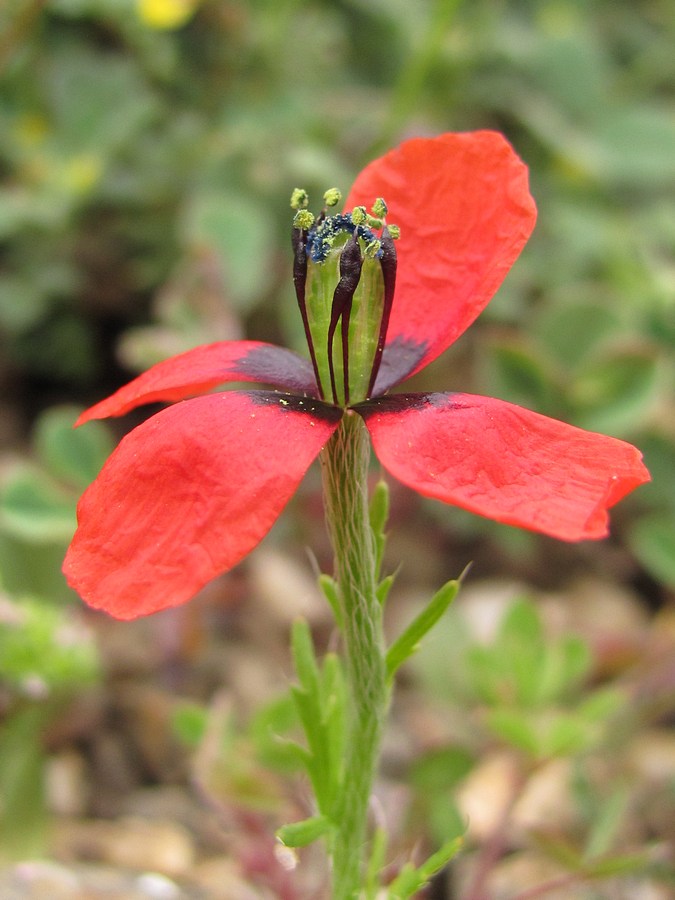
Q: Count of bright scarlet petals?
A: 4